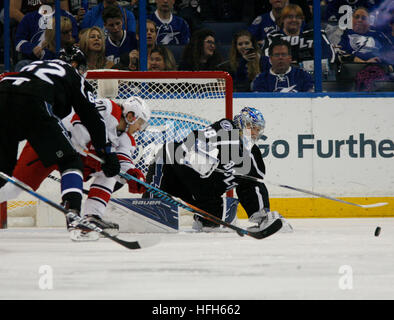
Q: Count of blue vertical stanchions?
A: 4